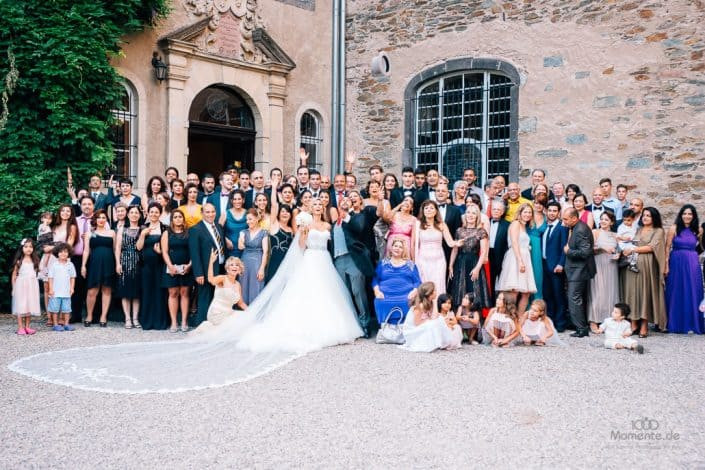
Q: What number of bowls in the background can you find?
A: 0